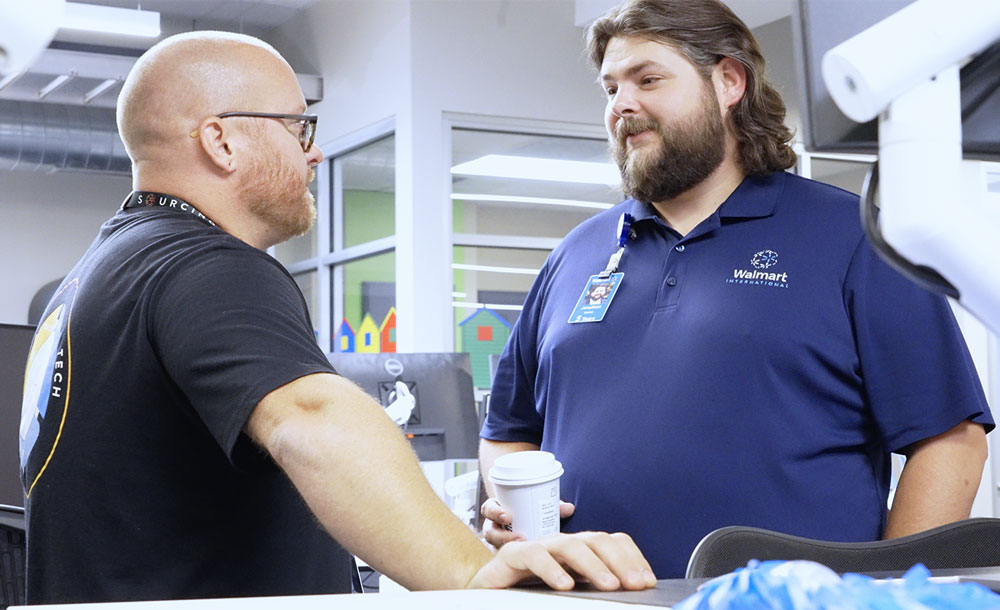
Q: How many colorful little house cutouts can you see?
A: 4